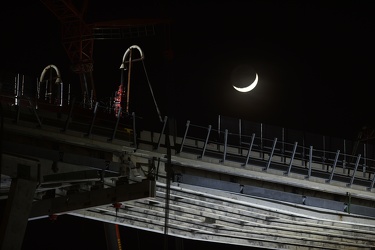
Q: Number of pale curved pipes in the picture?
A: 2